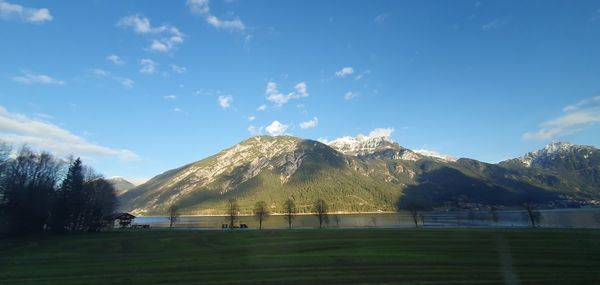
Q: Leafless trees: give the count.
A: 7